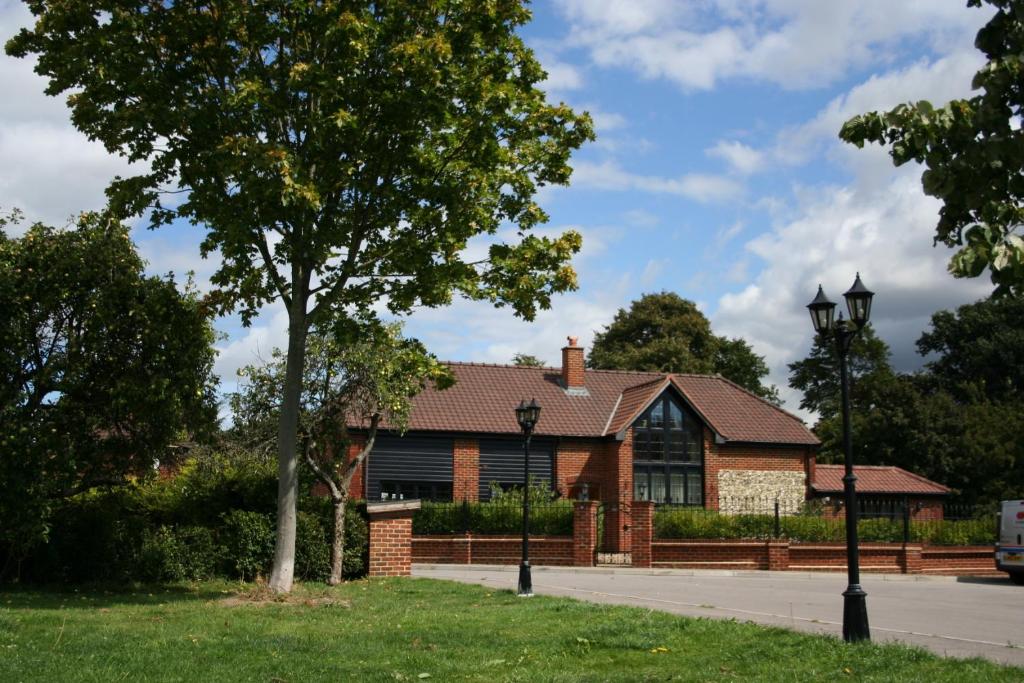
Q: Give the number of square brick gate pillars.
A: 2